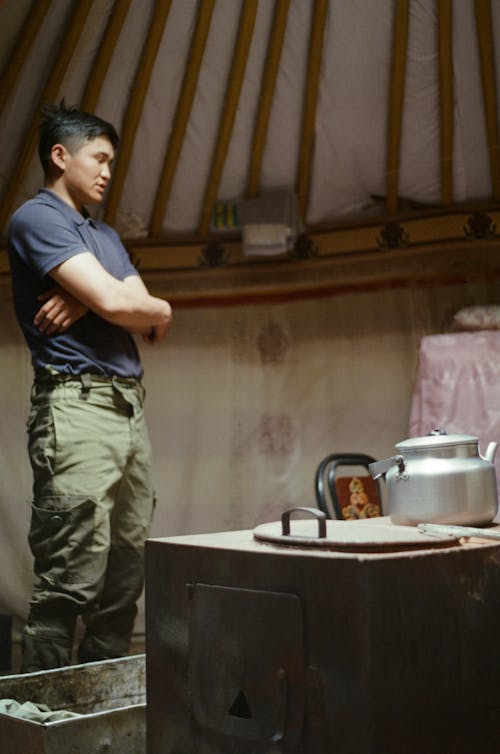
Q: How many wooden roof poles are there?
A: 11